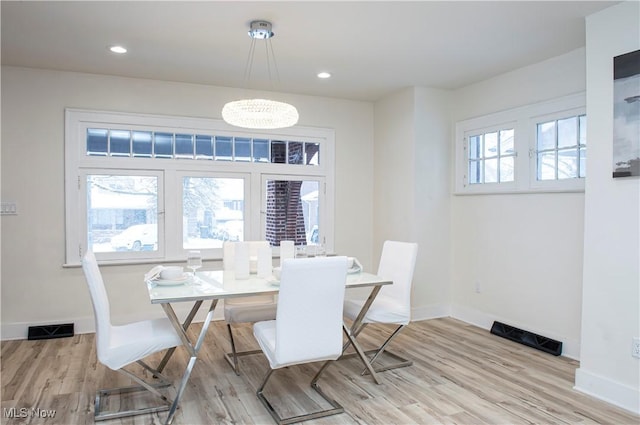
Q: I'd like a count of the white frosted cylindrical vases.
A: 3